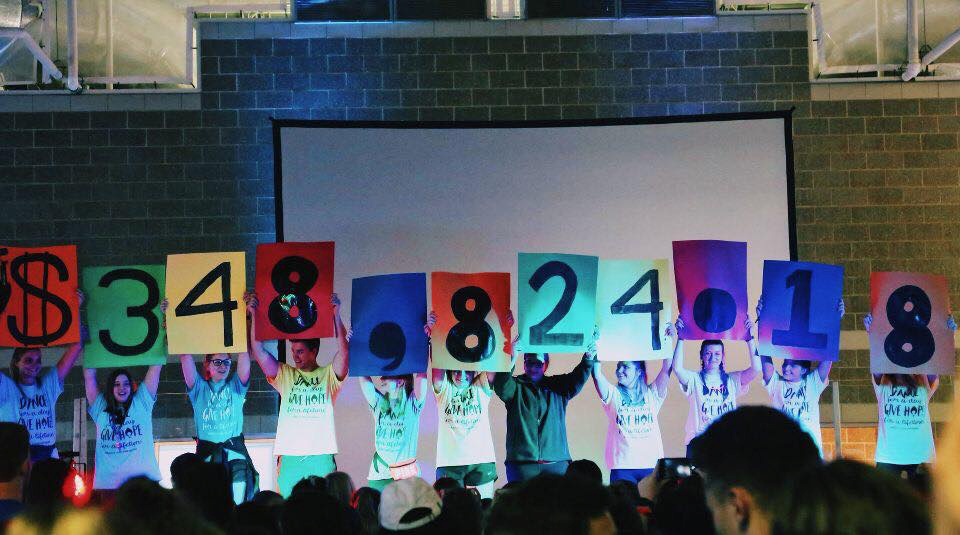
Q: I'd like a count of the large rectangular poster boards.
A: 11